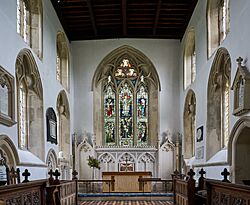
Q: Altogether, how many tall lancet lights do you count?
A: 3